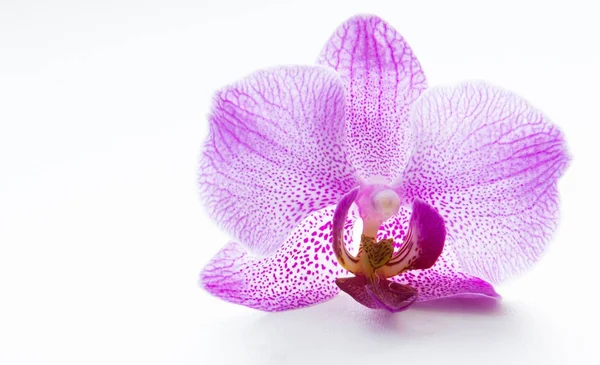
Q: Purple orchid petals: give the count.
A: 5